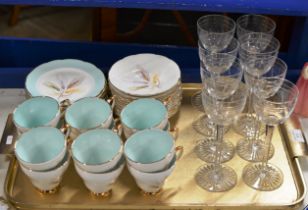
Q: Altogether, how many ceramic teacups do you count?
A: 12